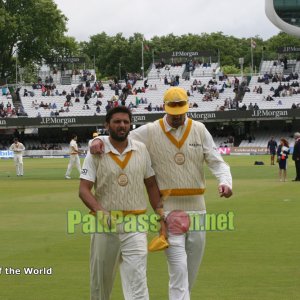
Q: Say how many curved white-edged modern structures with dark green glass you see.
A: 1